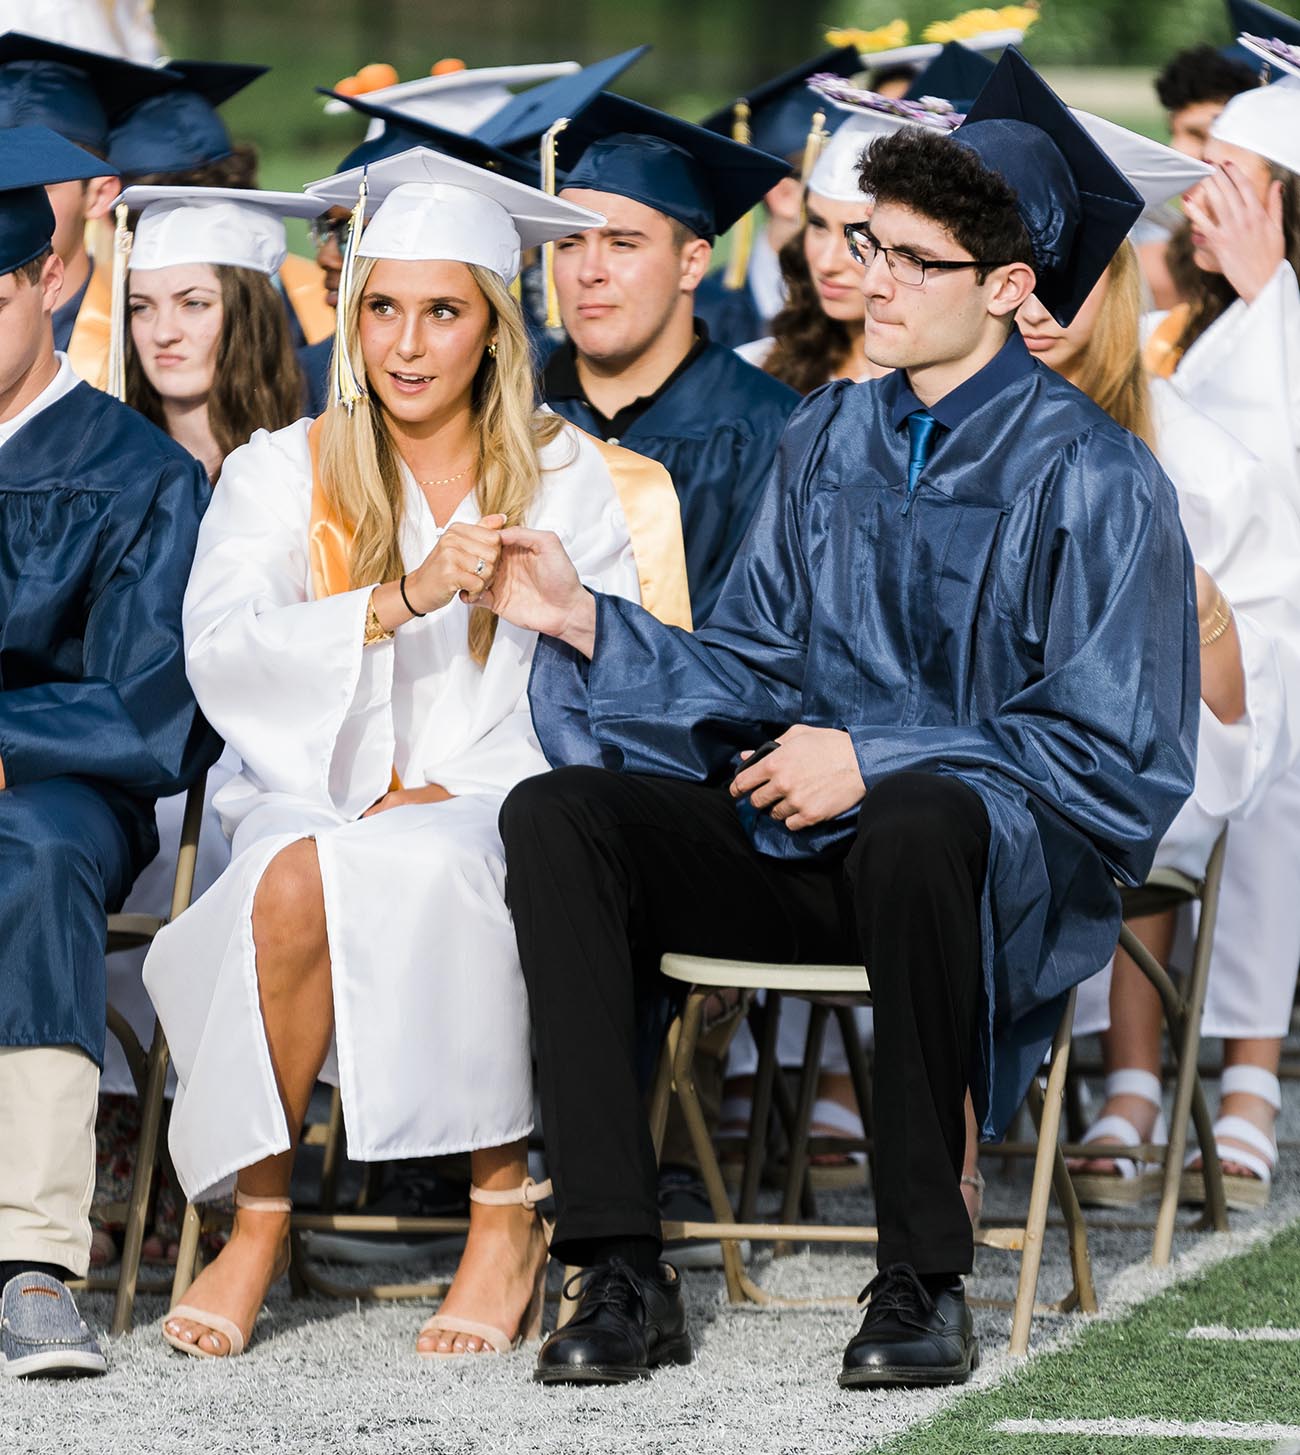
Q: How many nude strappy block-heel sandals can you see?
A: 2